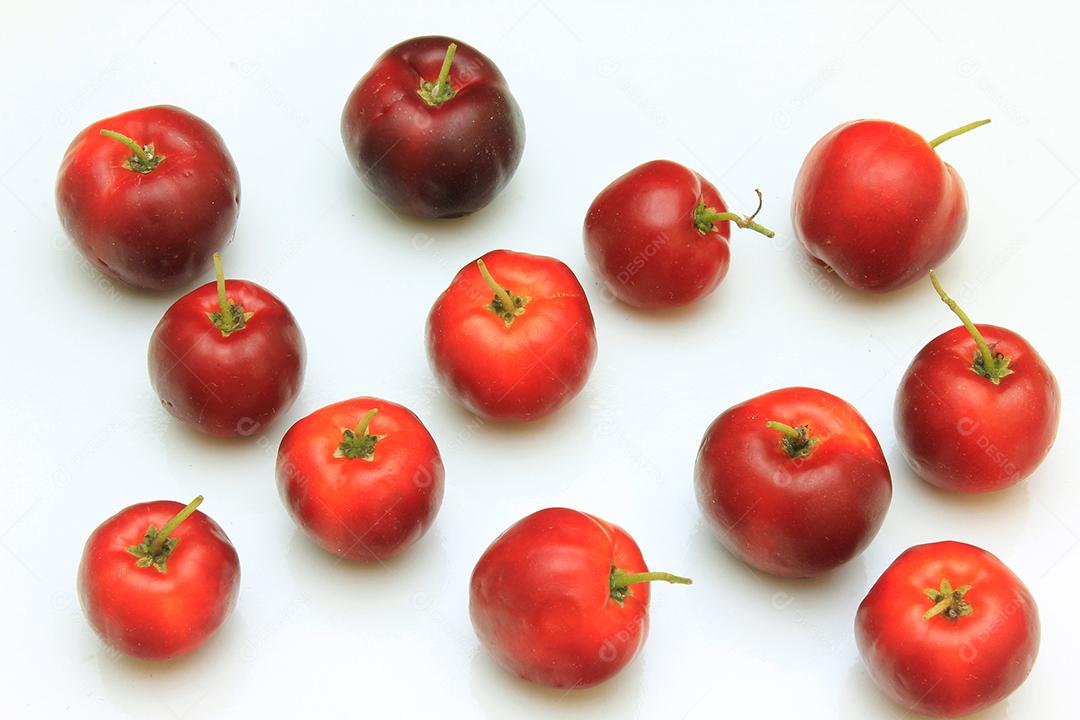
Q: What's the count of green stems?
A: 12